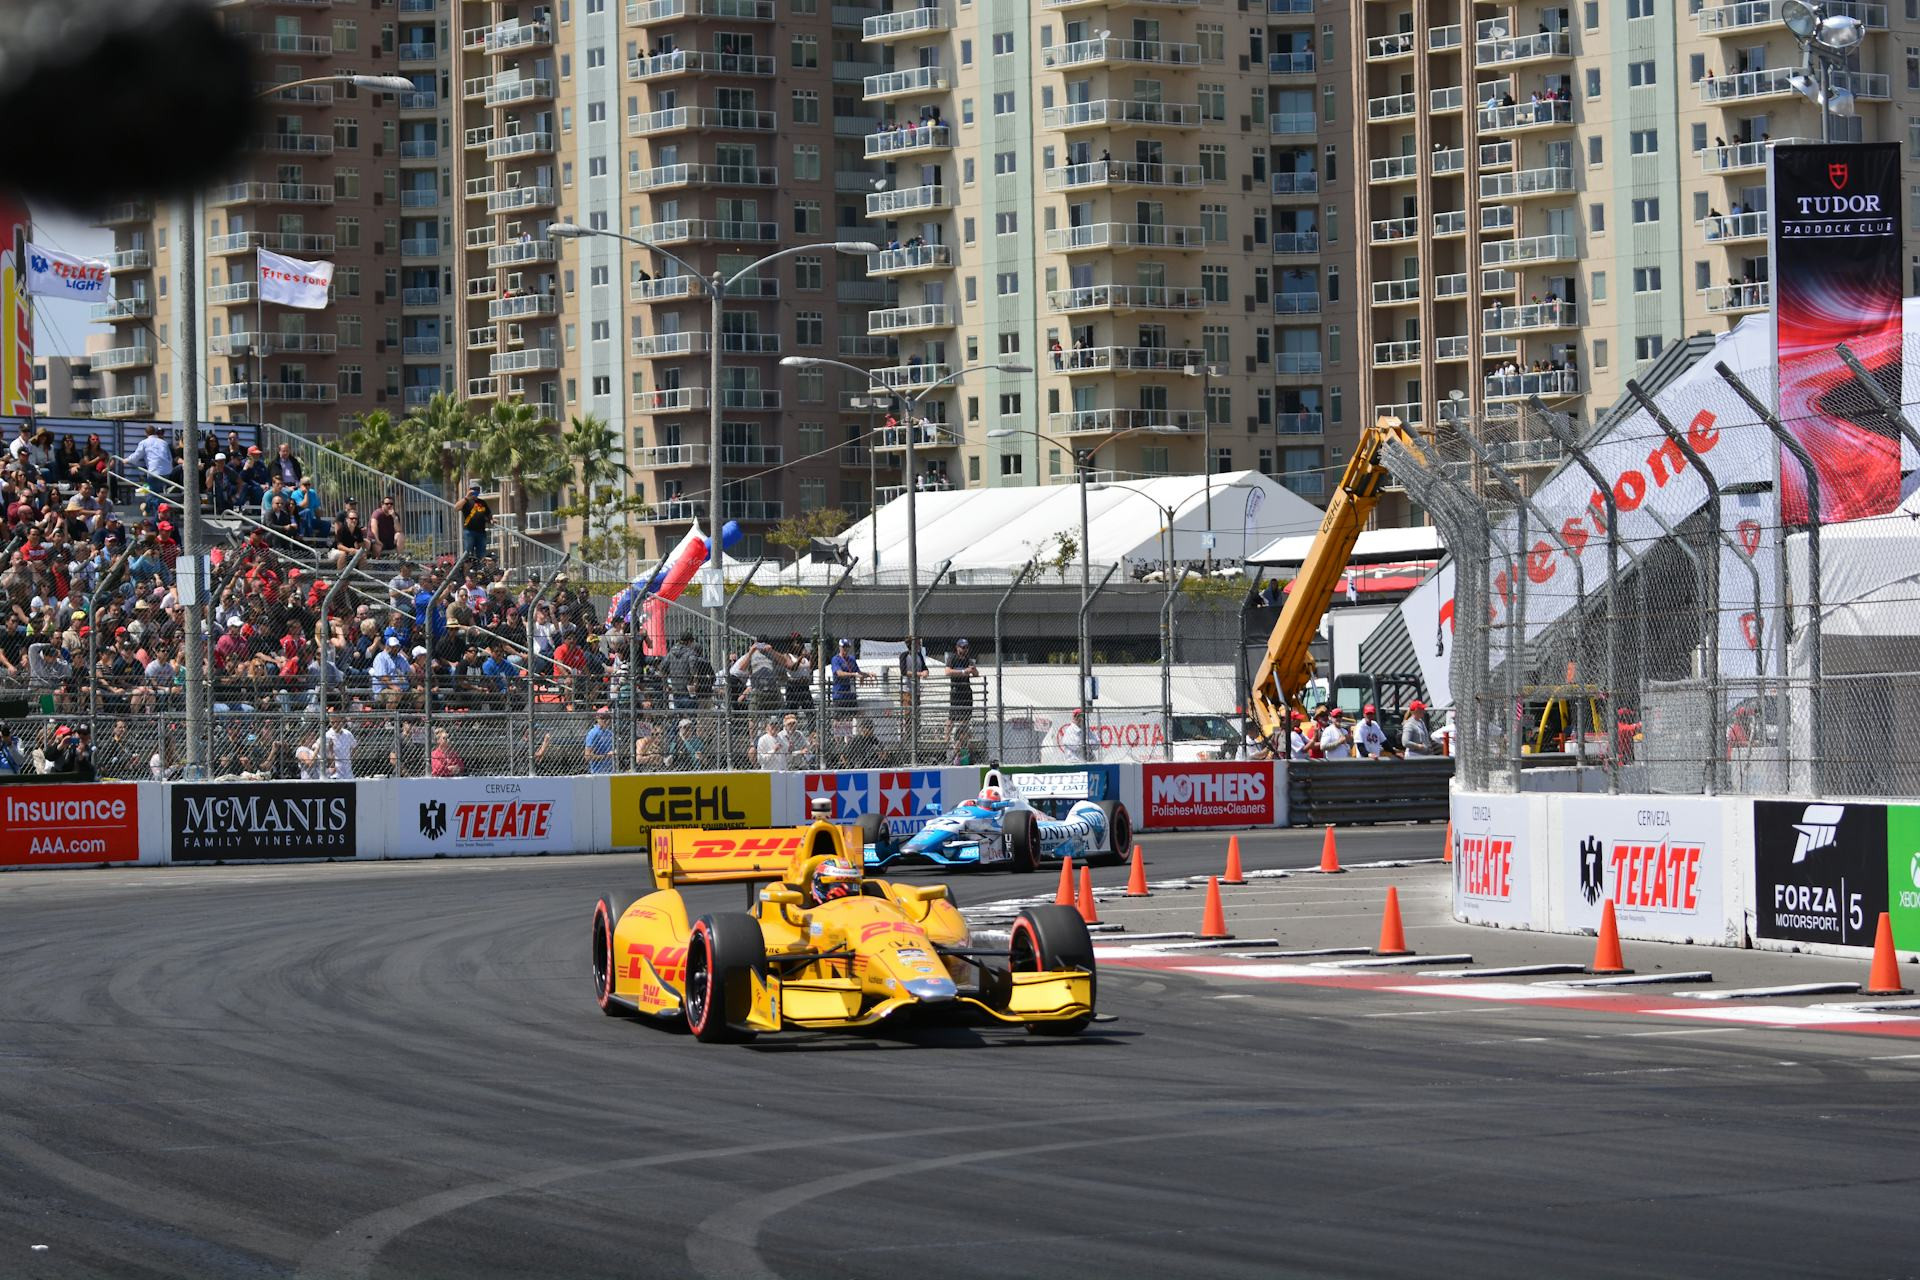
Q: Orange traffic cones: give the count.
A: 10